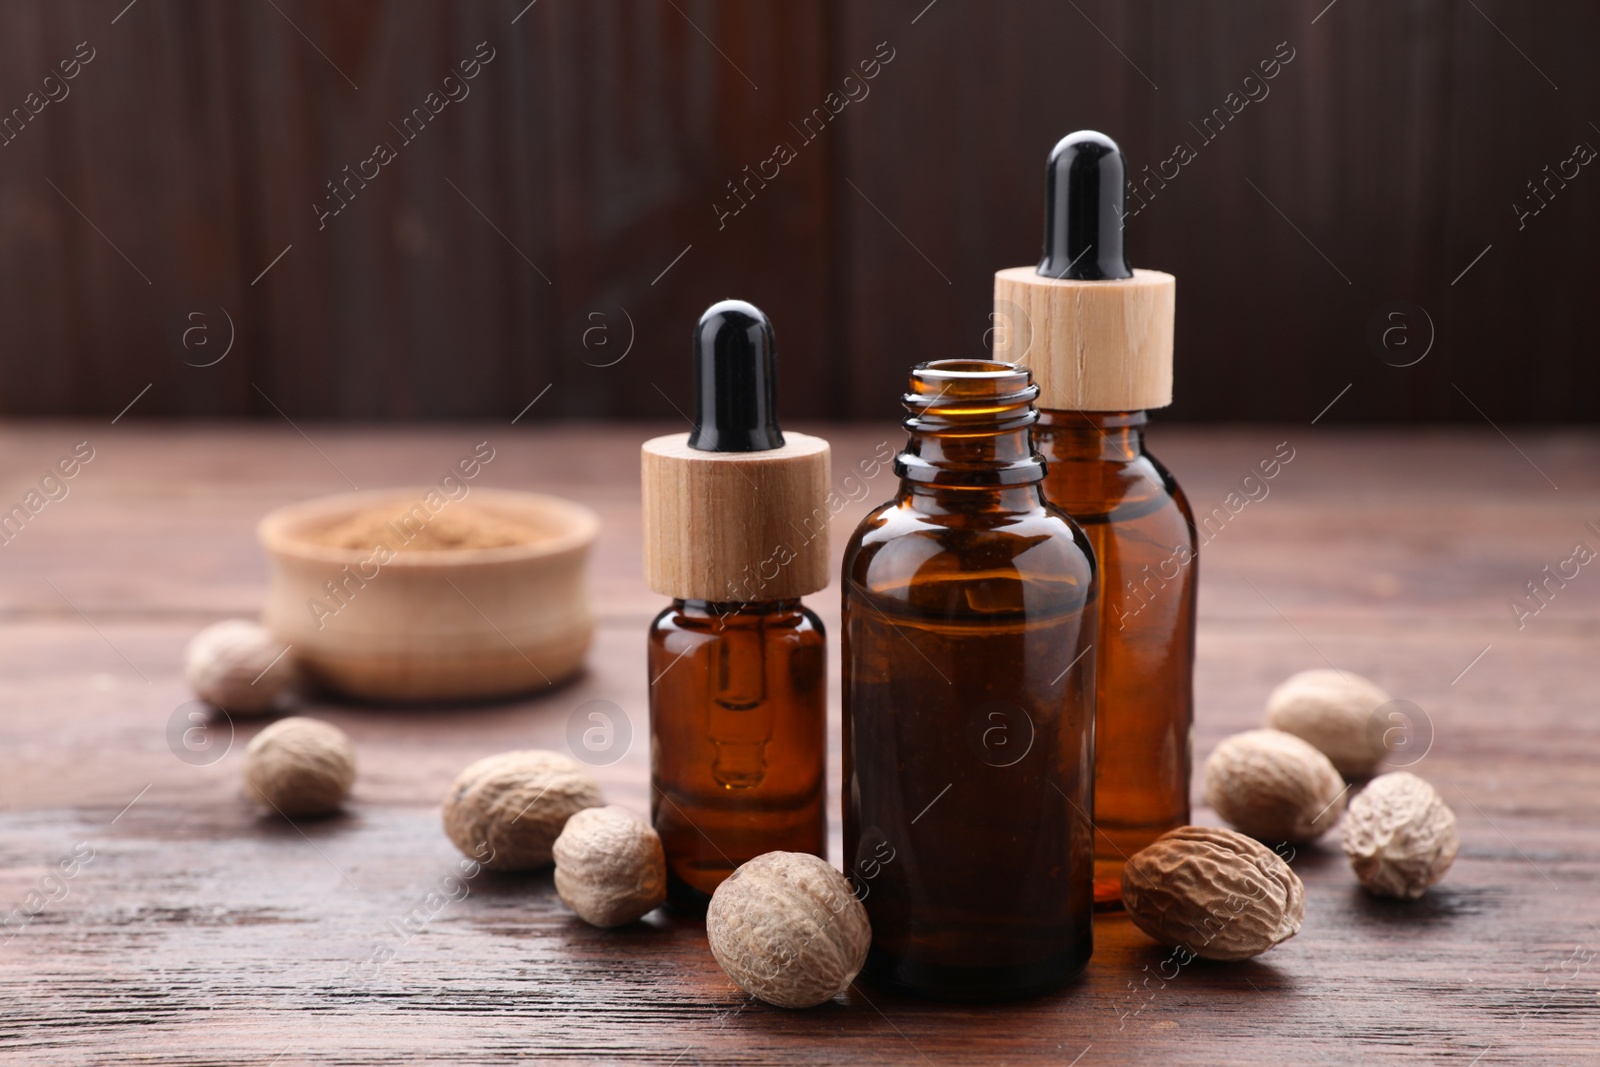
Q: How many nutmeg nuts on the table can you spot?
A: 9